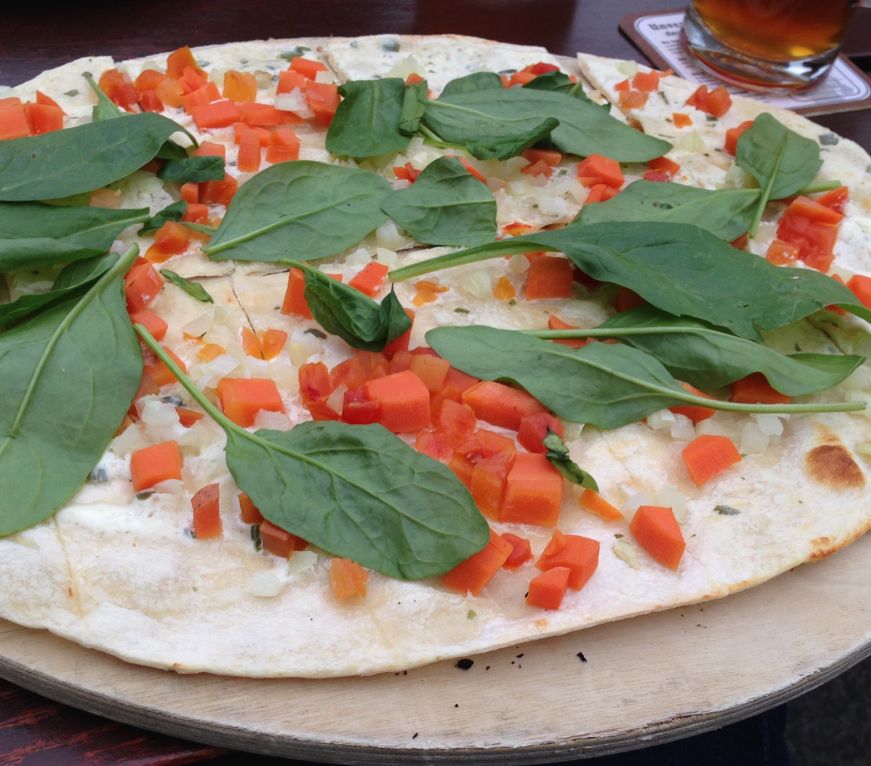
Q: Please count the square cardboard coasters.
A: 1